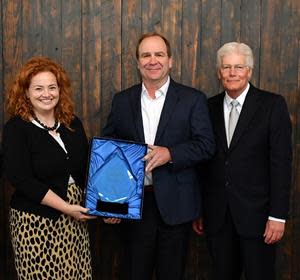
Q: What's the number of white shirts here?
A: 3